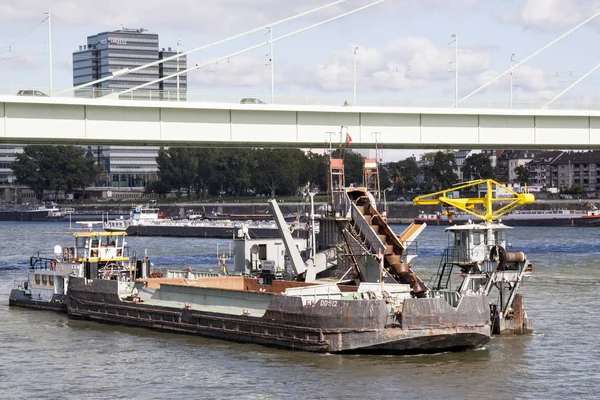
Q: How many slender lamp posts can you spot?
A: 6